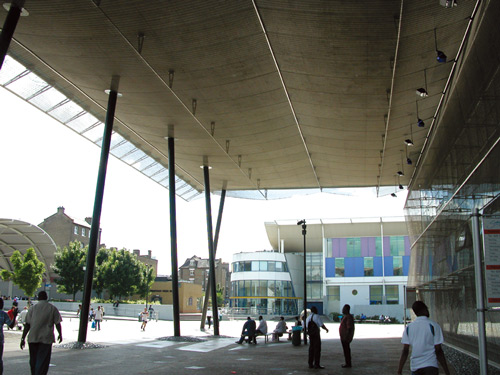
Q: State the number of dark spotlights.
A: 4